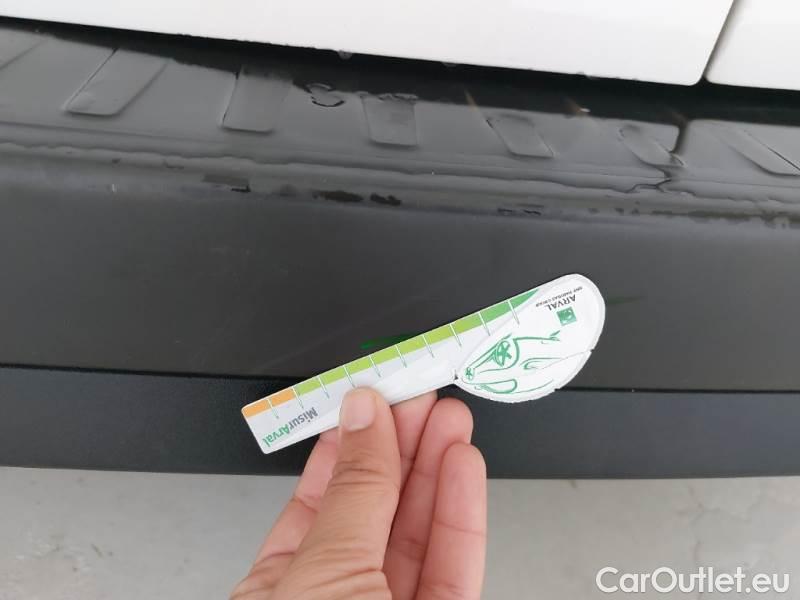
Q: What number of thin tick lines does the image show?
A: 10